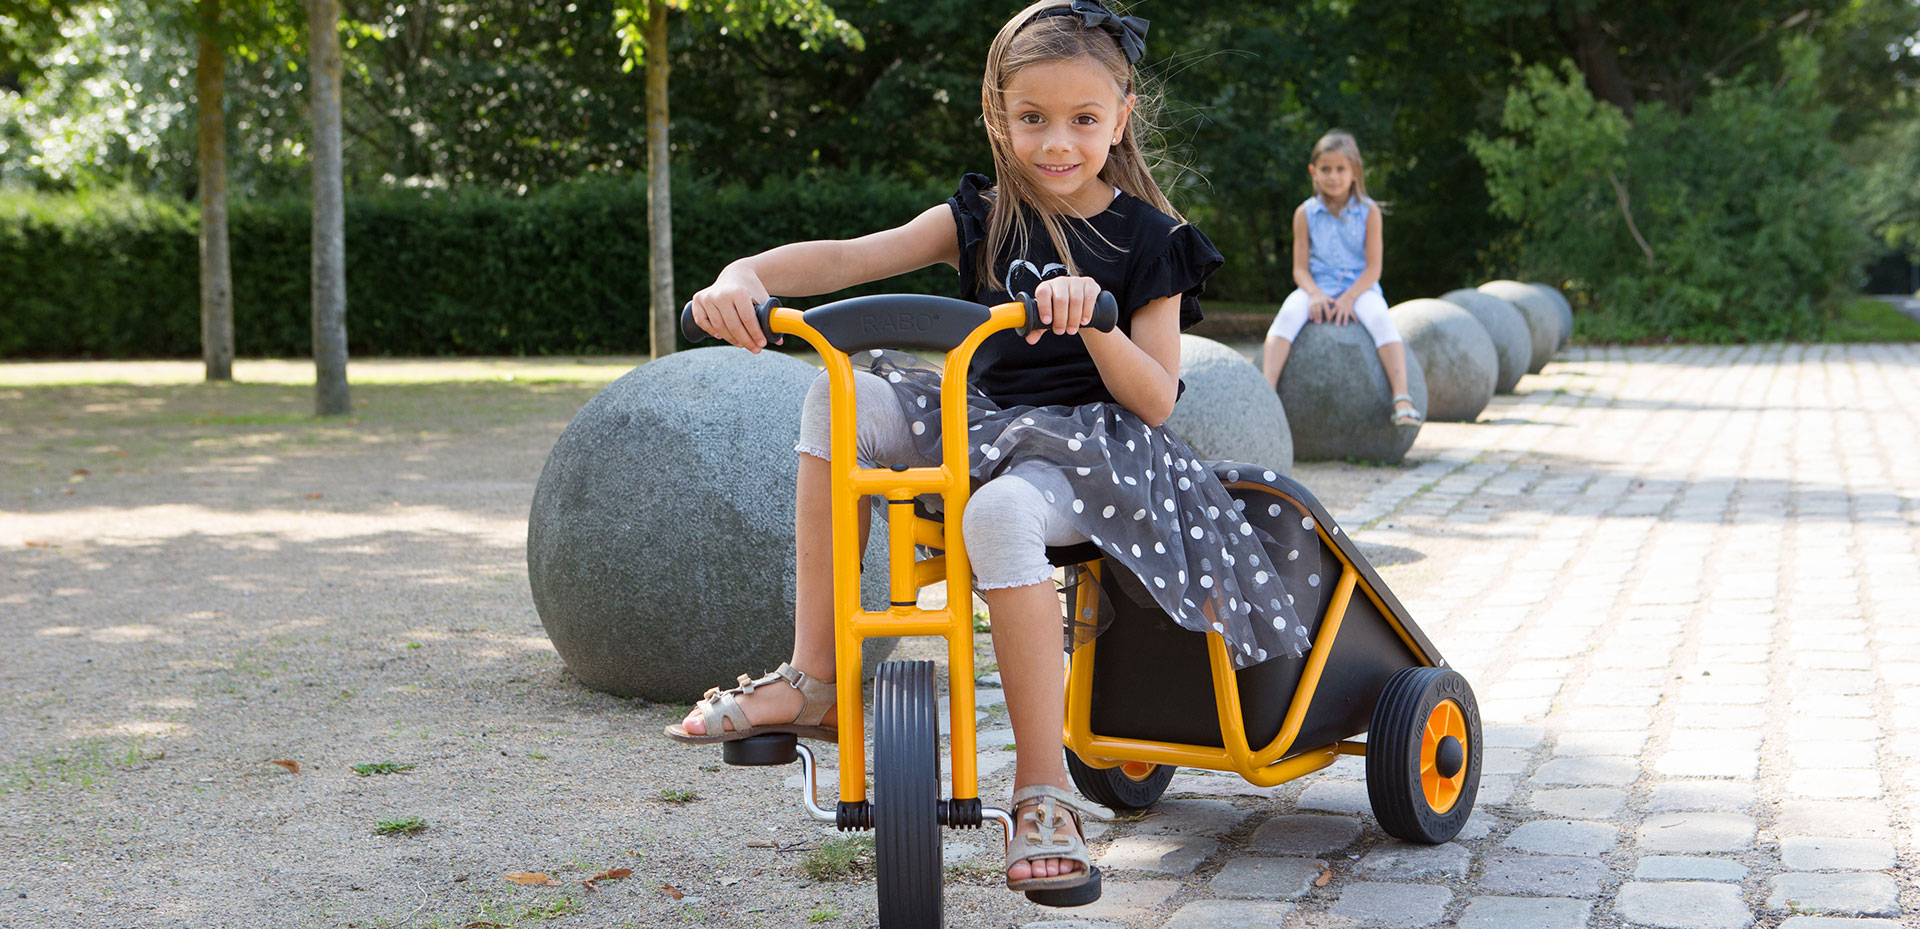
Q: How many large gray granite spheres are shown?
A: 7